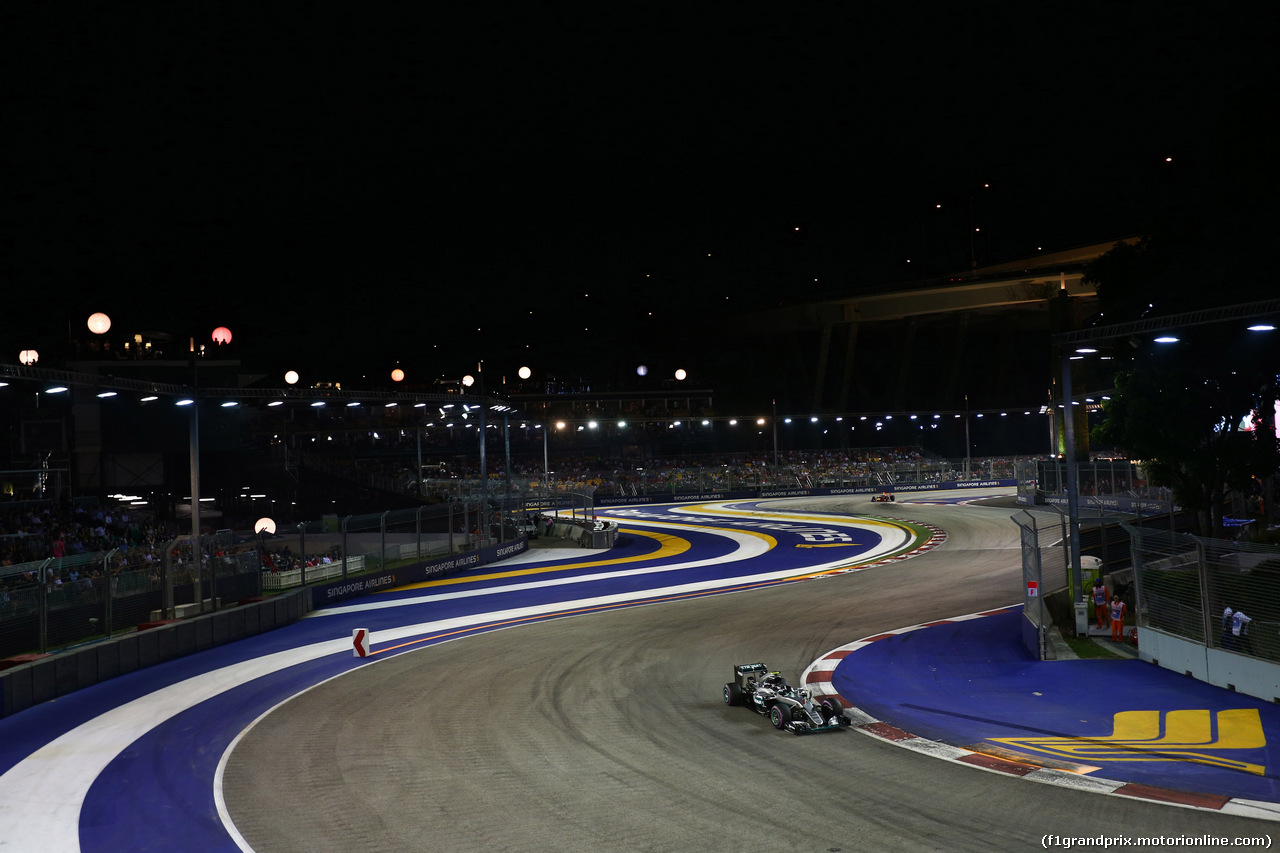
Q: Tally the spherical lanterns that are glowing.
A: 10